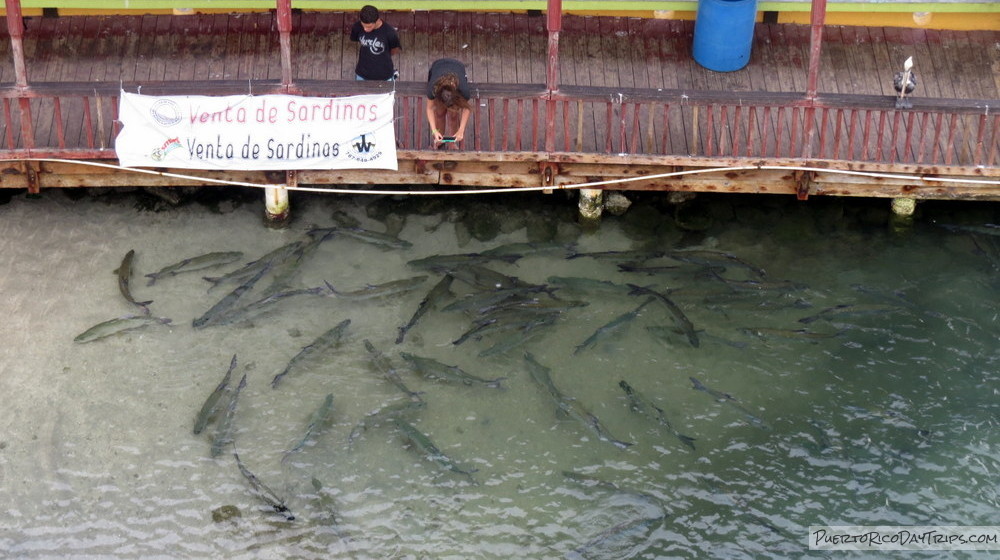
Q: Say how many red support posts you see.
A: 4